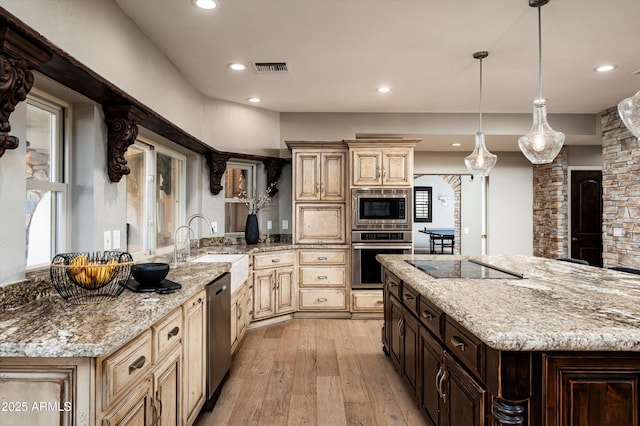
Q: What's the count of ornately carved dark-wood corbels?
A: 4